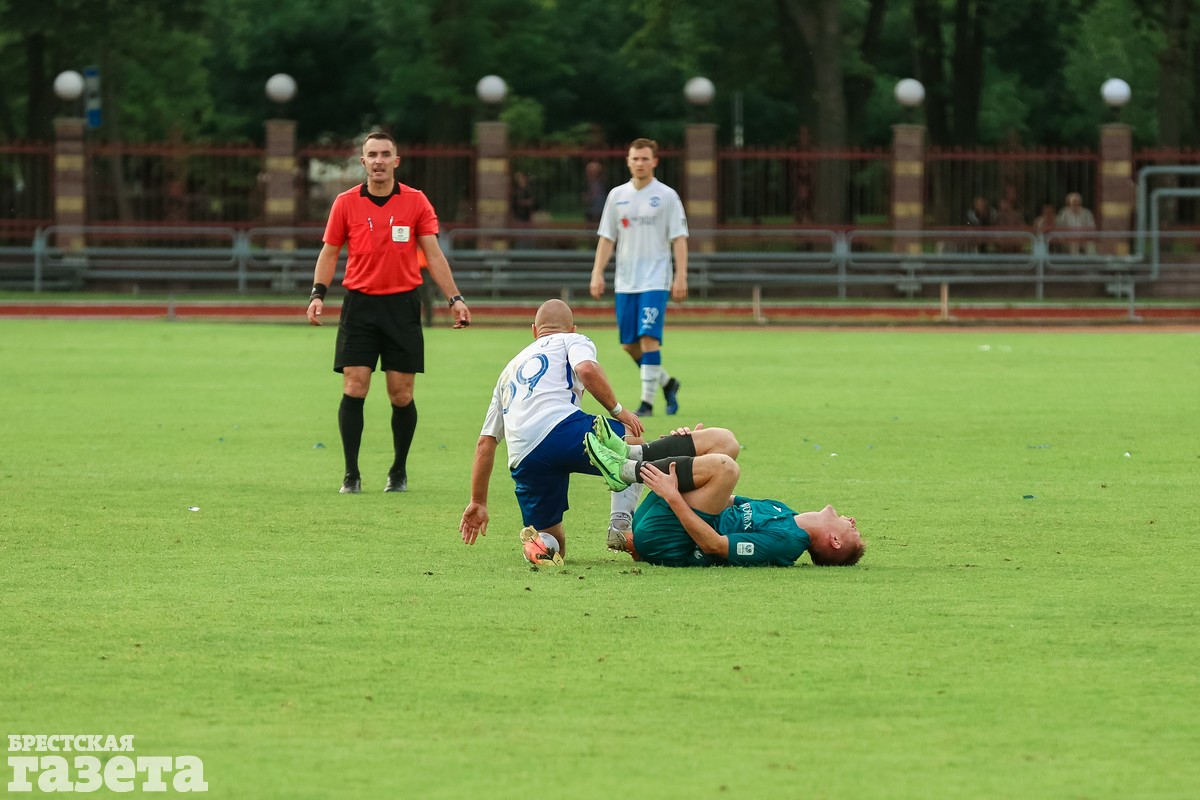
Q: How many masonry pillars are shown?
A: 6